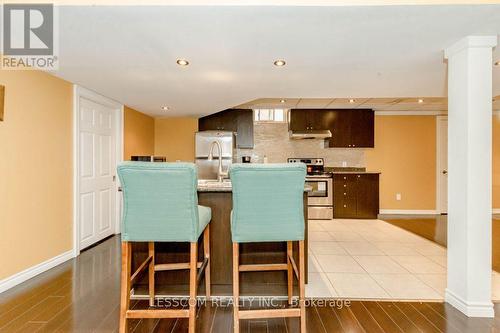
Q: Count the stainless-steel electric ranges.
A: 1